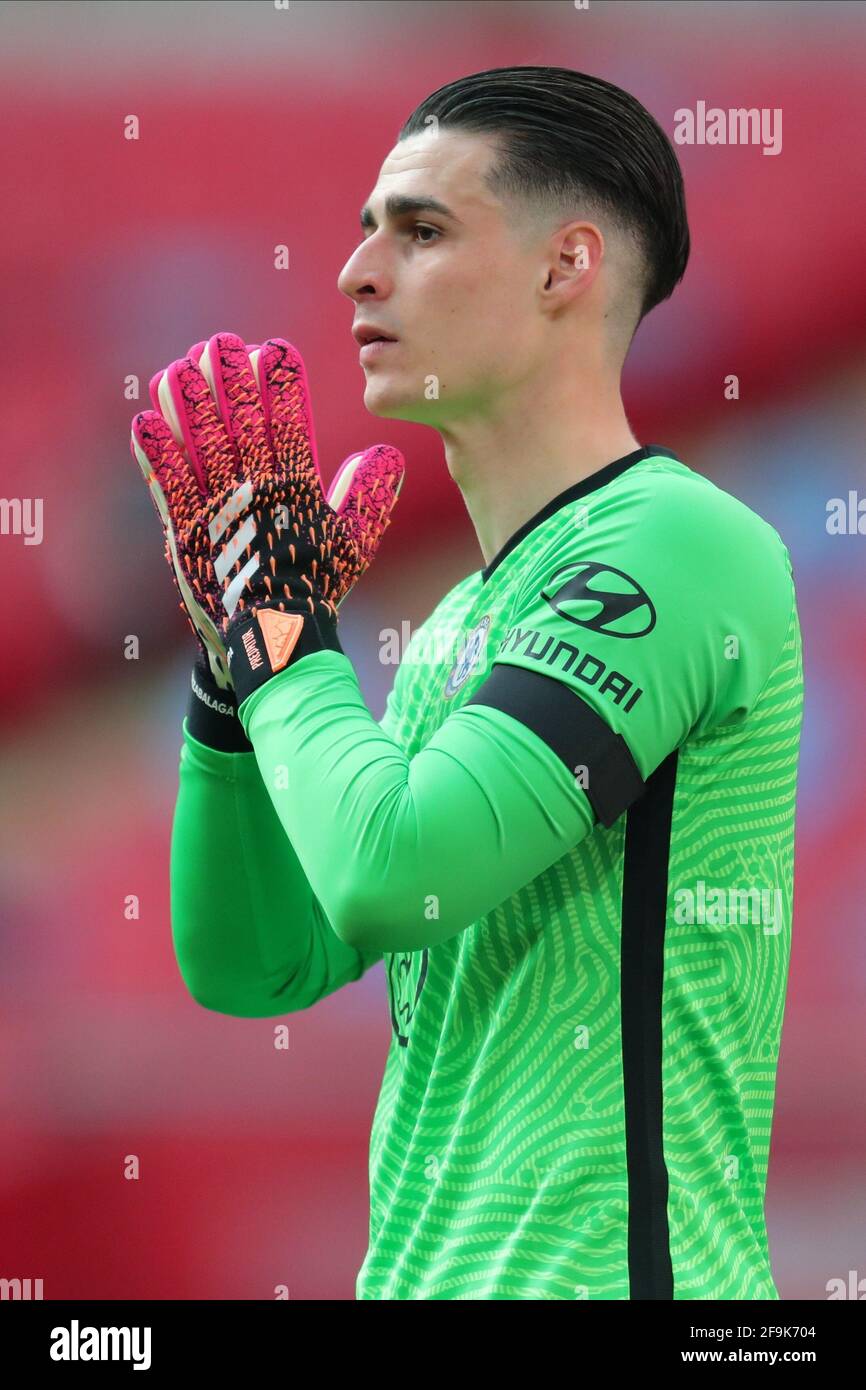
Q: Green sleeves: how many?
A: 2